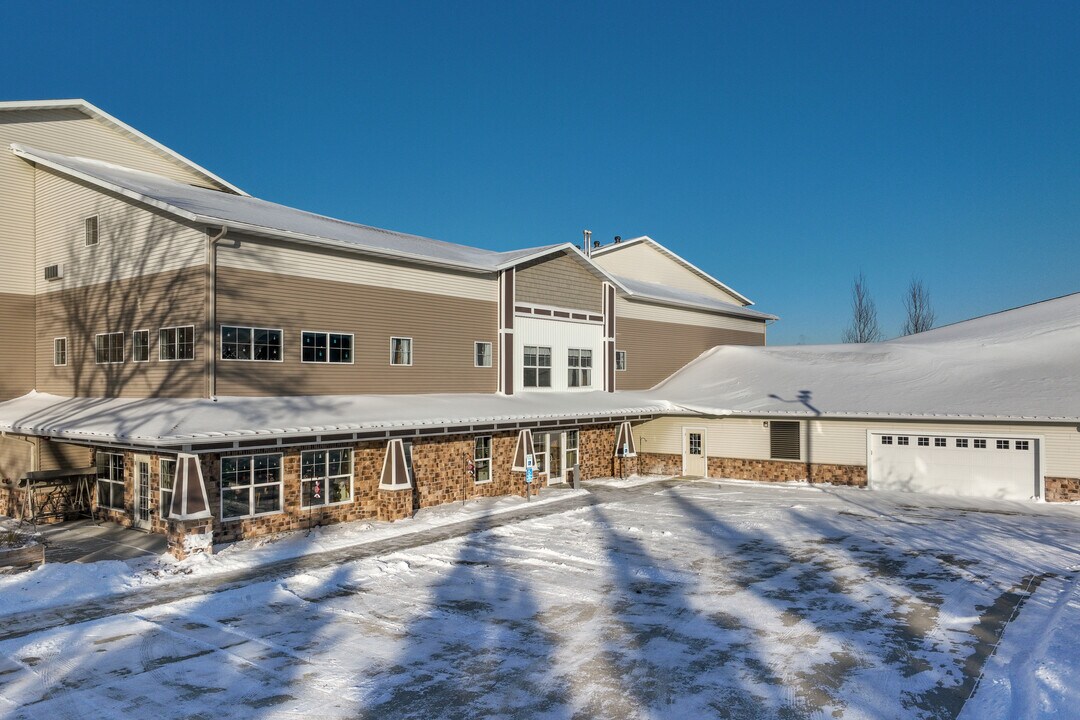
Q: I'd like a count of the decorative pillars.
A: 4